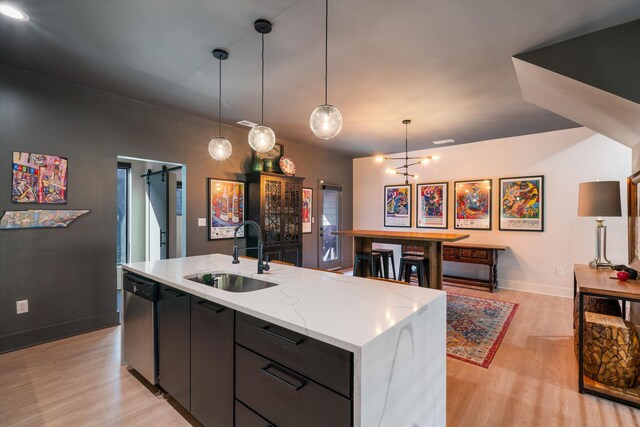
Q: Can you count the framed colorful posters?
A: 6